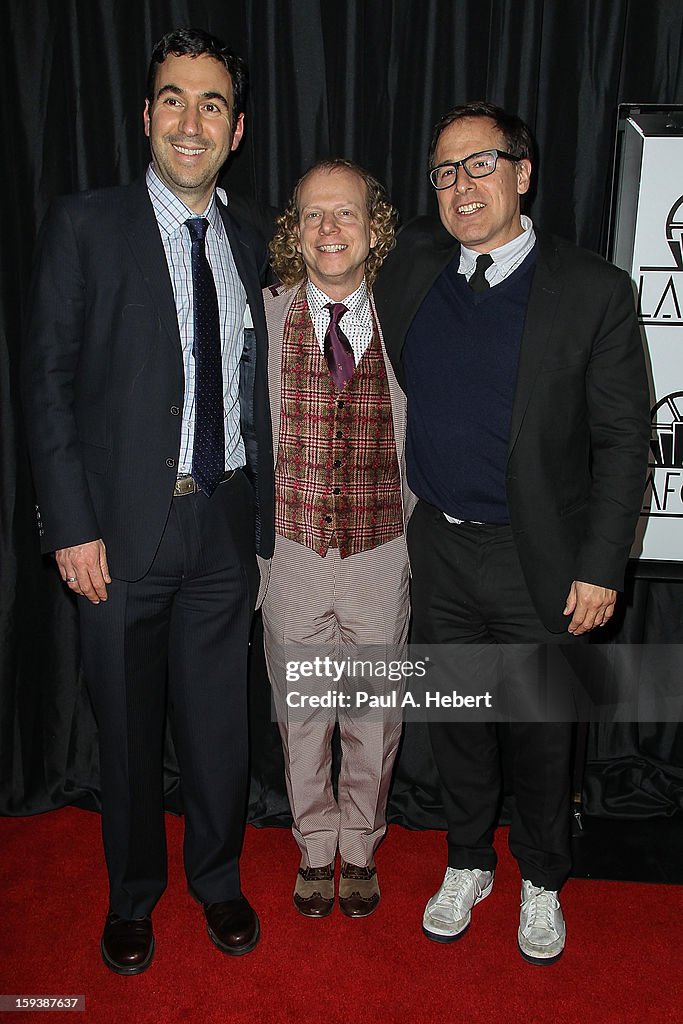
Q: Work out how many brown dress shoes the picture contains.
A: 4